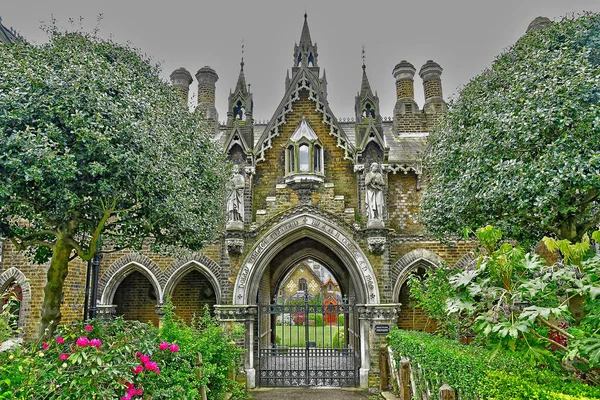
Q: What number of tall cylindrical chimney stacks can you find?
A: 4